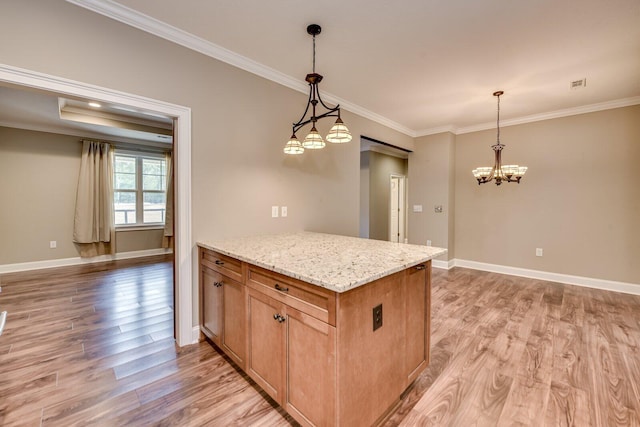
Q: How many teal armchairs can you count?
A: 0